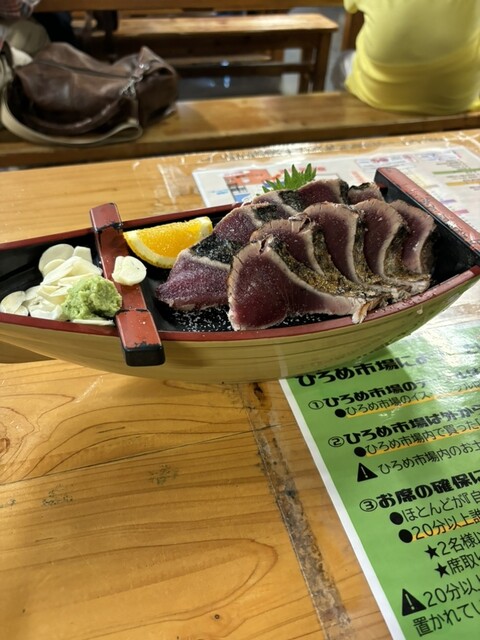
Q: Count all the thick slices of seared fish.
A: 10